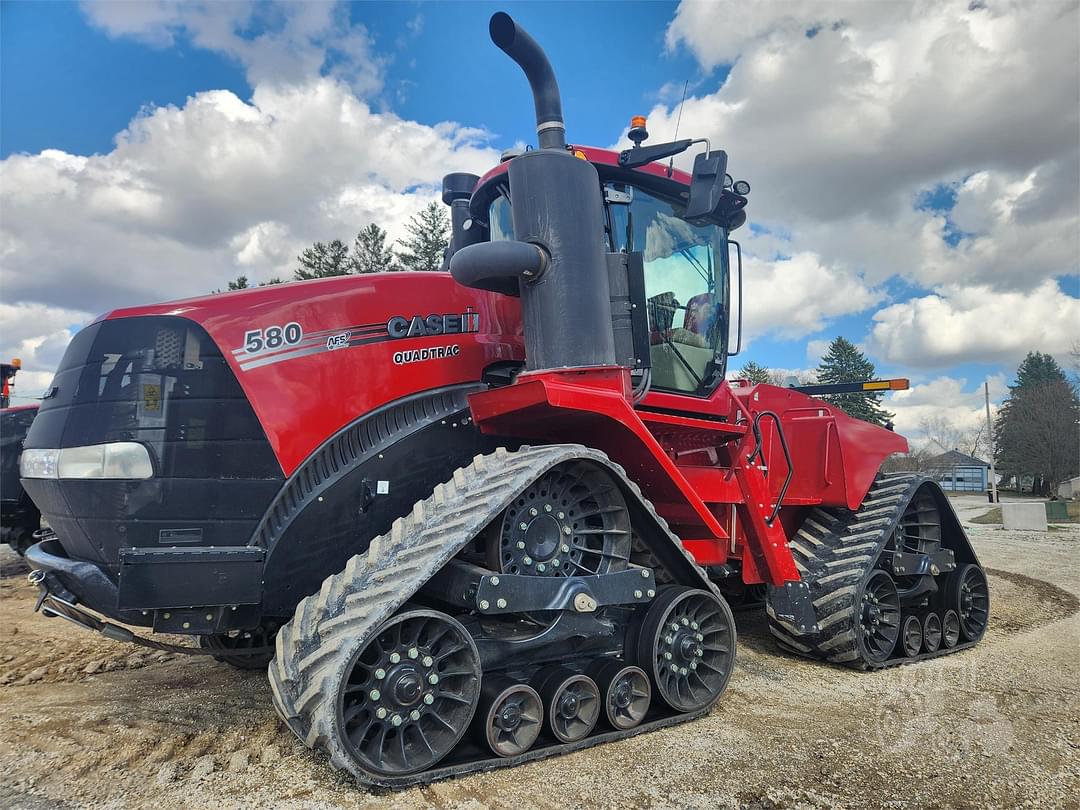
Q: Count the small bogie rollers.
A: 6